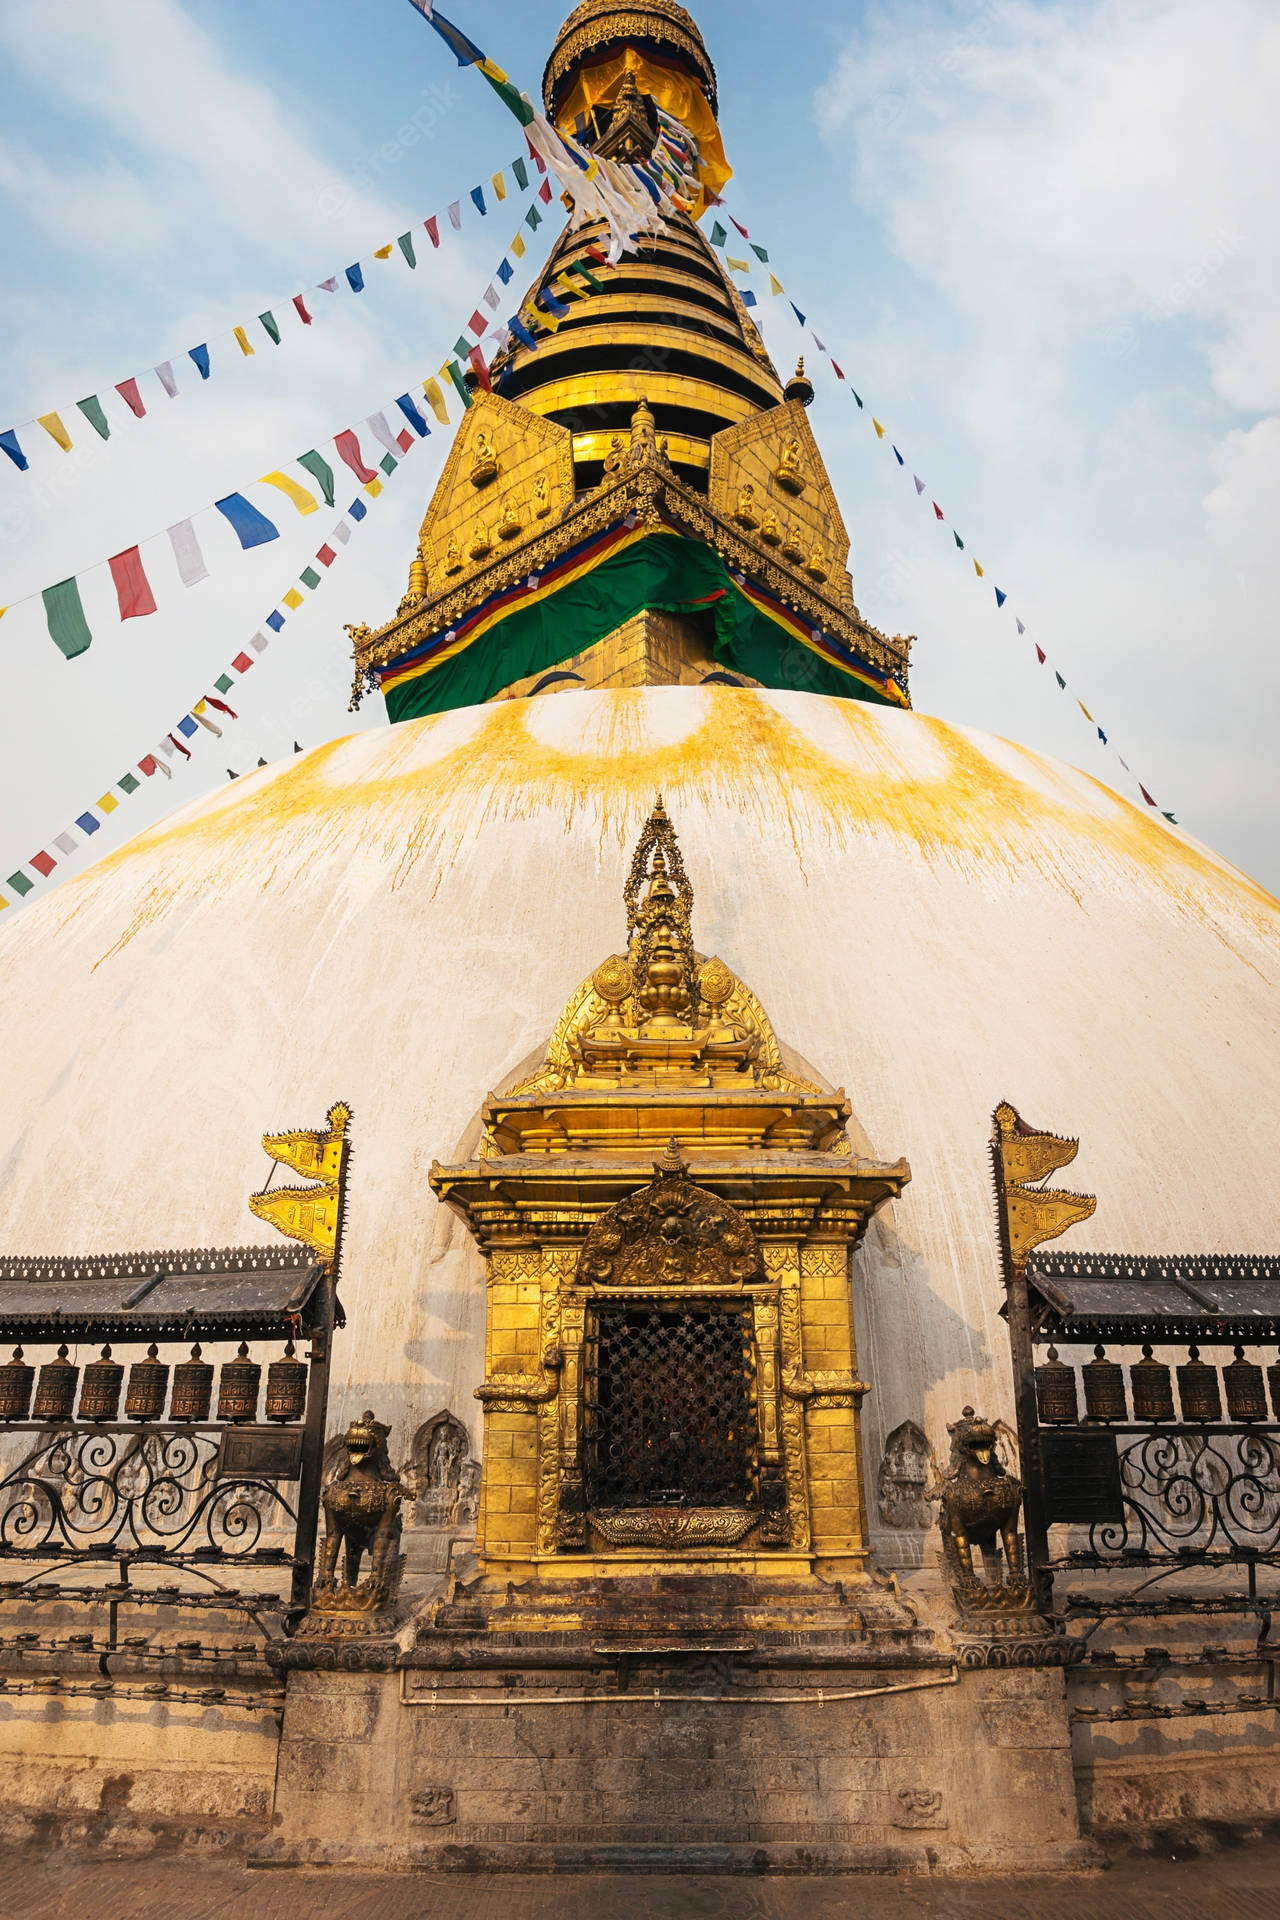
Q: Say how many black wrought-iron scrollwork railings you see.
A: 2